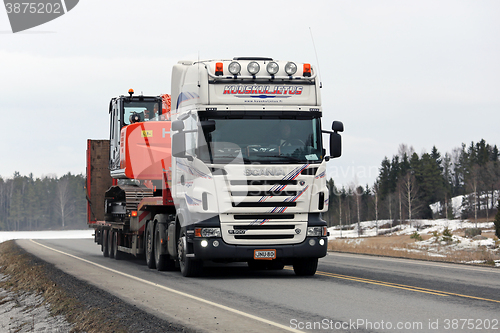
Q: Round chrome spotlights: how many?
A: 4